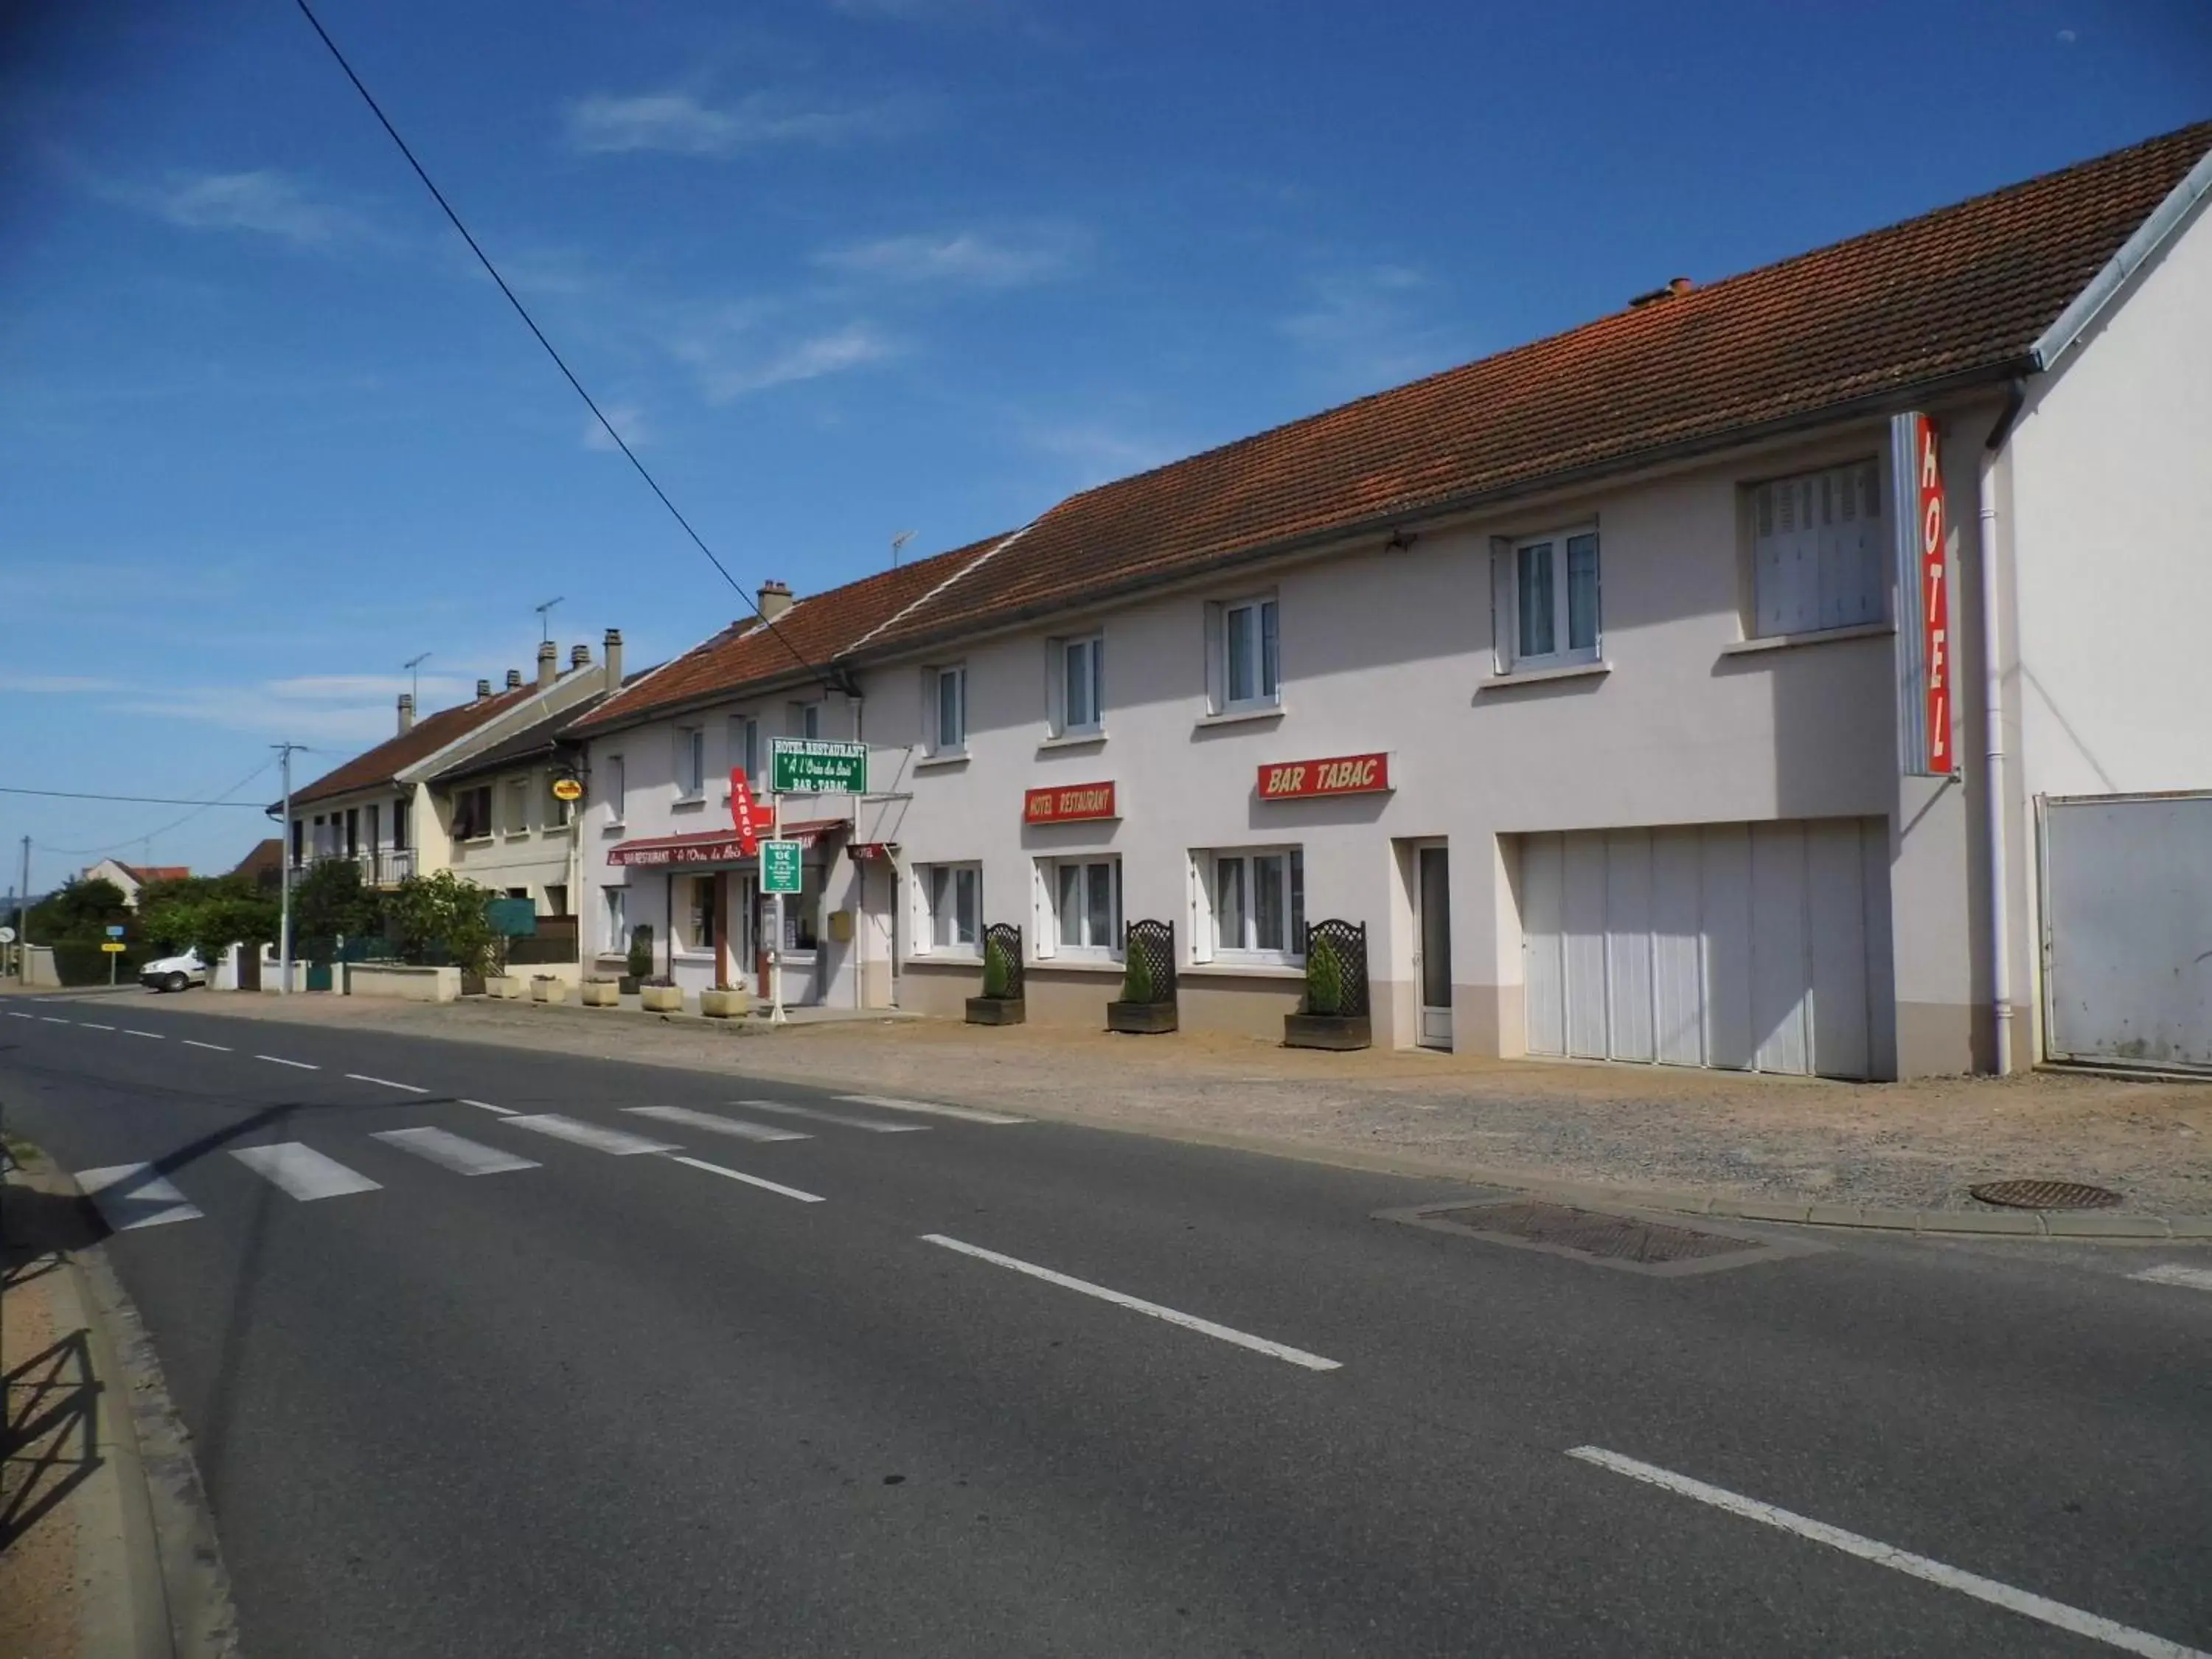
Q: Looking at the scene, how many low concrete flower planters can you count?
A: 5